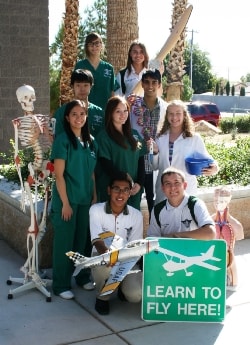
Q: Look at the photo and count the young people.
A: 9